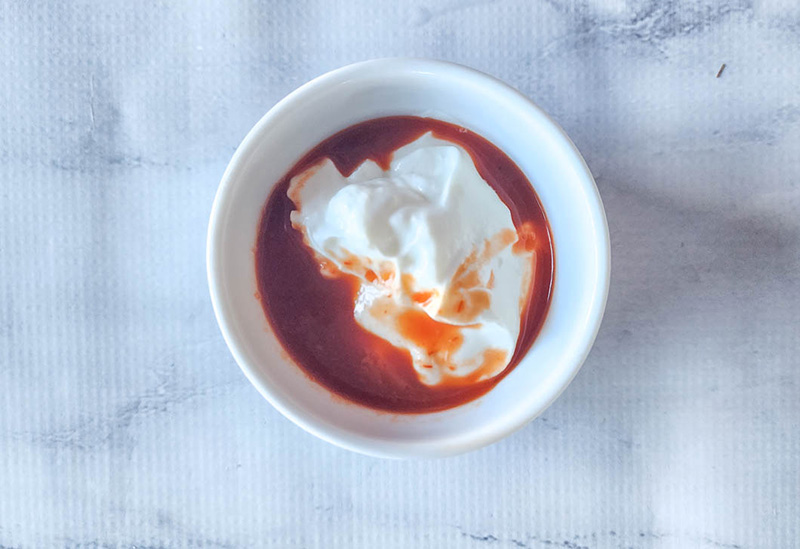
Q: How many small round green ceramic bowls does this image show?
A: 0